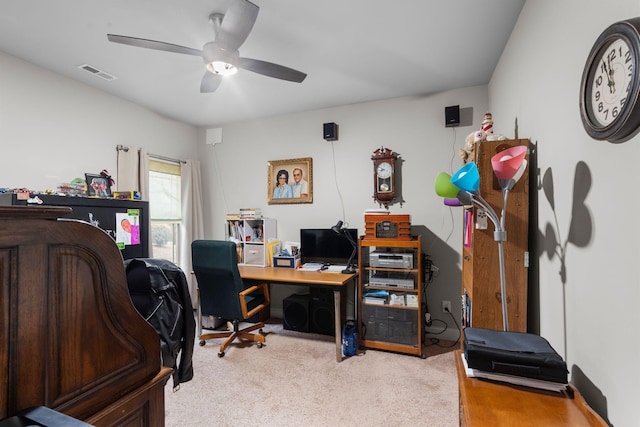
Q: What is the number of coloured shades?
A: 4